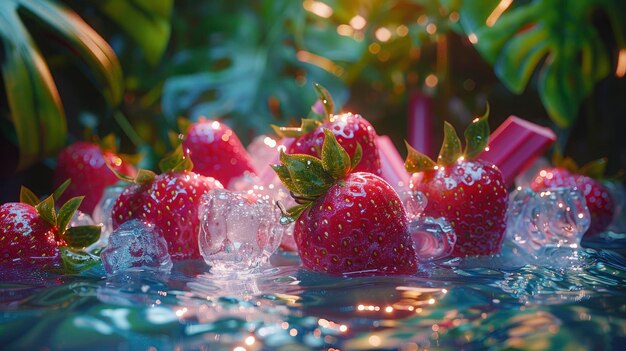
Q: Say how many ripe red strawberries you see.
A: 8